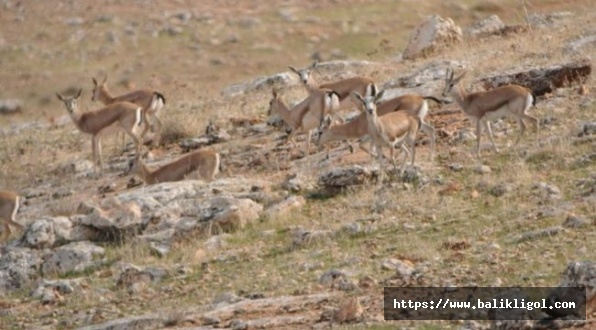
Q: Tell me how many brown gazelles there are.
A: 9